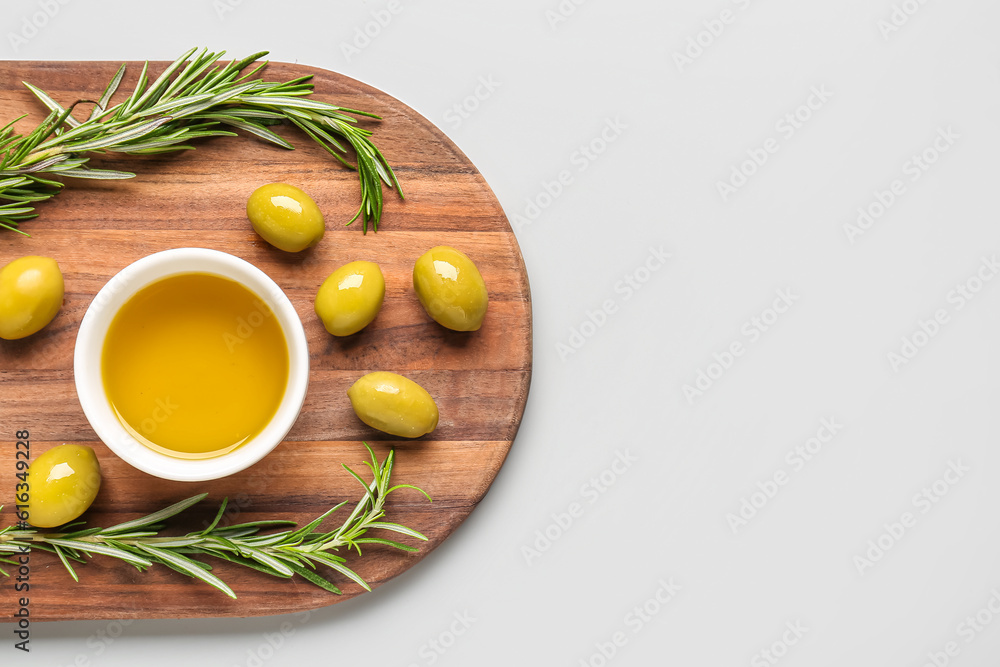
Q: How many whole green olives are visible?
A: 6